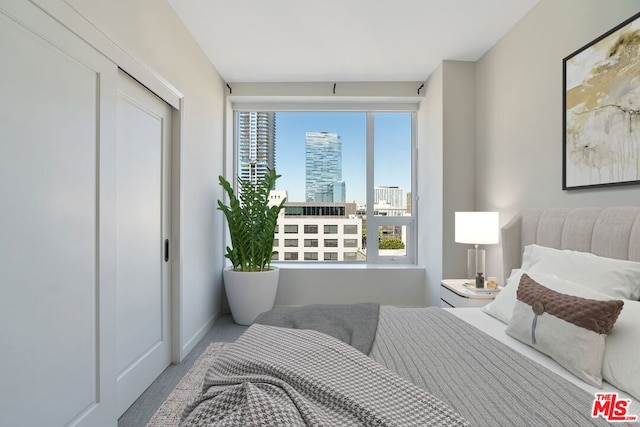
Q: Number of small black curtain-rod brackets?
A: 3